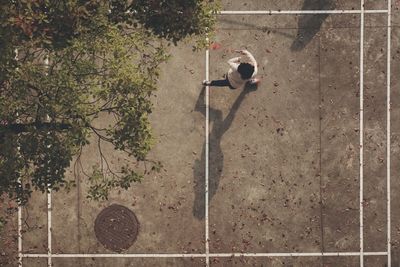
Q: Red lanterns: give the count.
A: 0